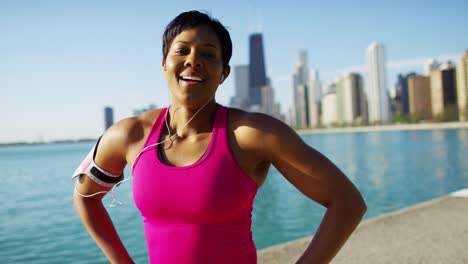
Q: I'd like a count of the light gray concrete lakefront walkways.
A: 1